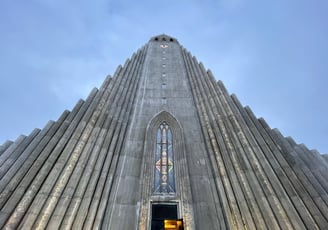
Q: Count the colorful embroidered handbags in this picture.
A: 0